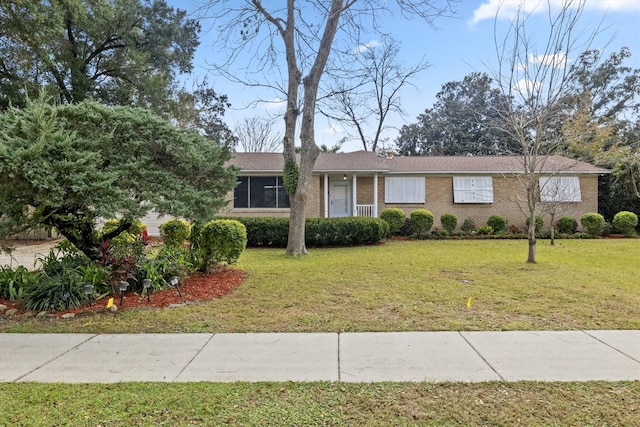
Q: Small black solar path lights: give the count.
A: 5